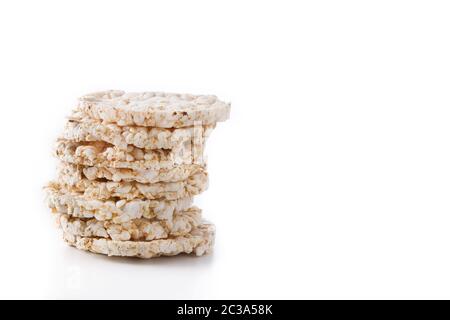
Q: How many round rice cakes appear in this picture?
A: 8